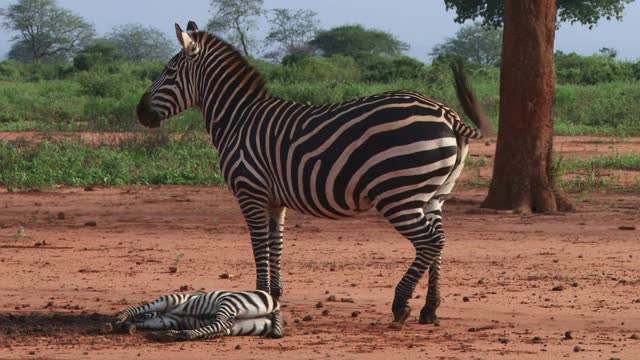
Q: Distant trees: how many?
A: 6